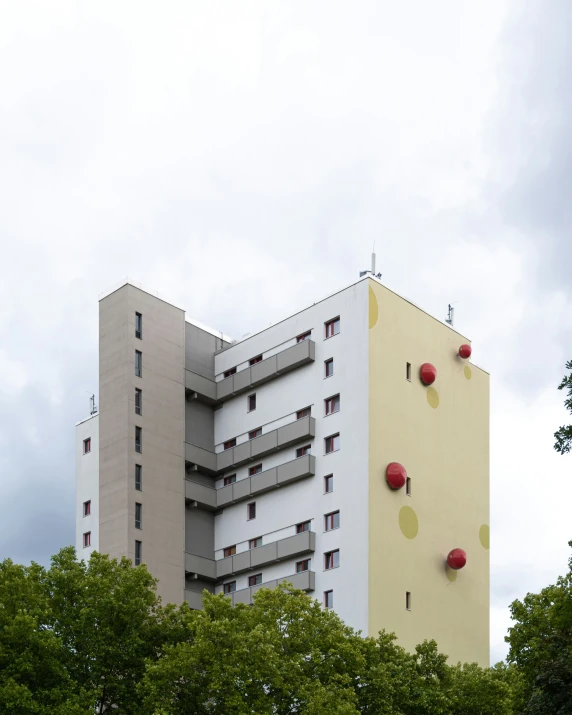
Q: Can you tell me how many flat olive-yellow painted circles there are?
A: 6